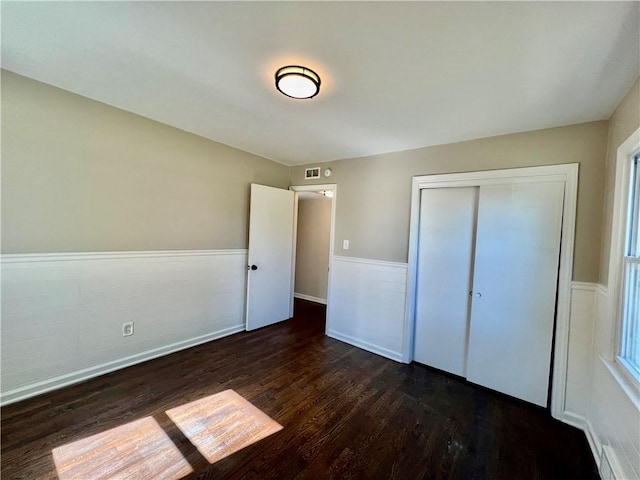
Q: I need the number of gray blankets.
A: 0